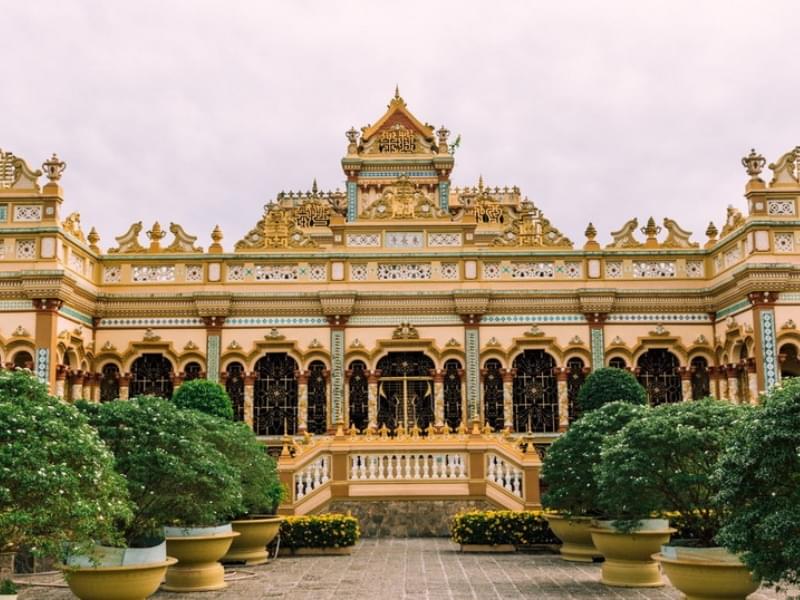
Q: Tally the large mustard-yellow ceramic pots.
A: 6